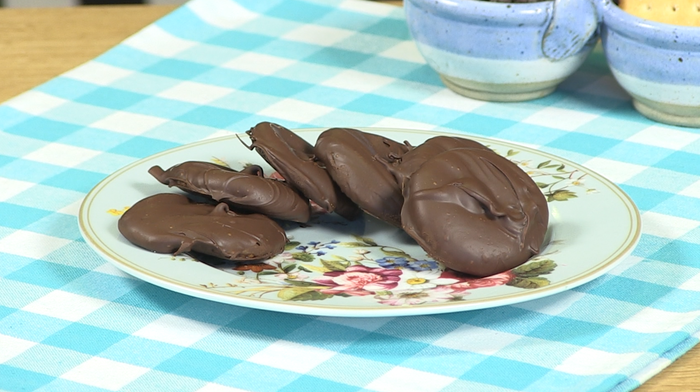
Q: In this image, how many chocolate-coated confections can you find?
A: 5